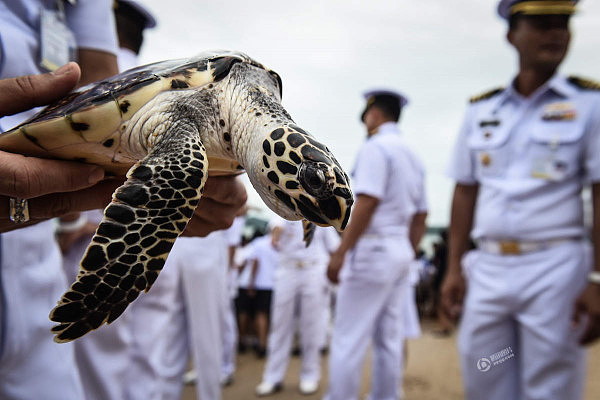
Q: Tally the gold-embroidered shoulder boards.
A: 2